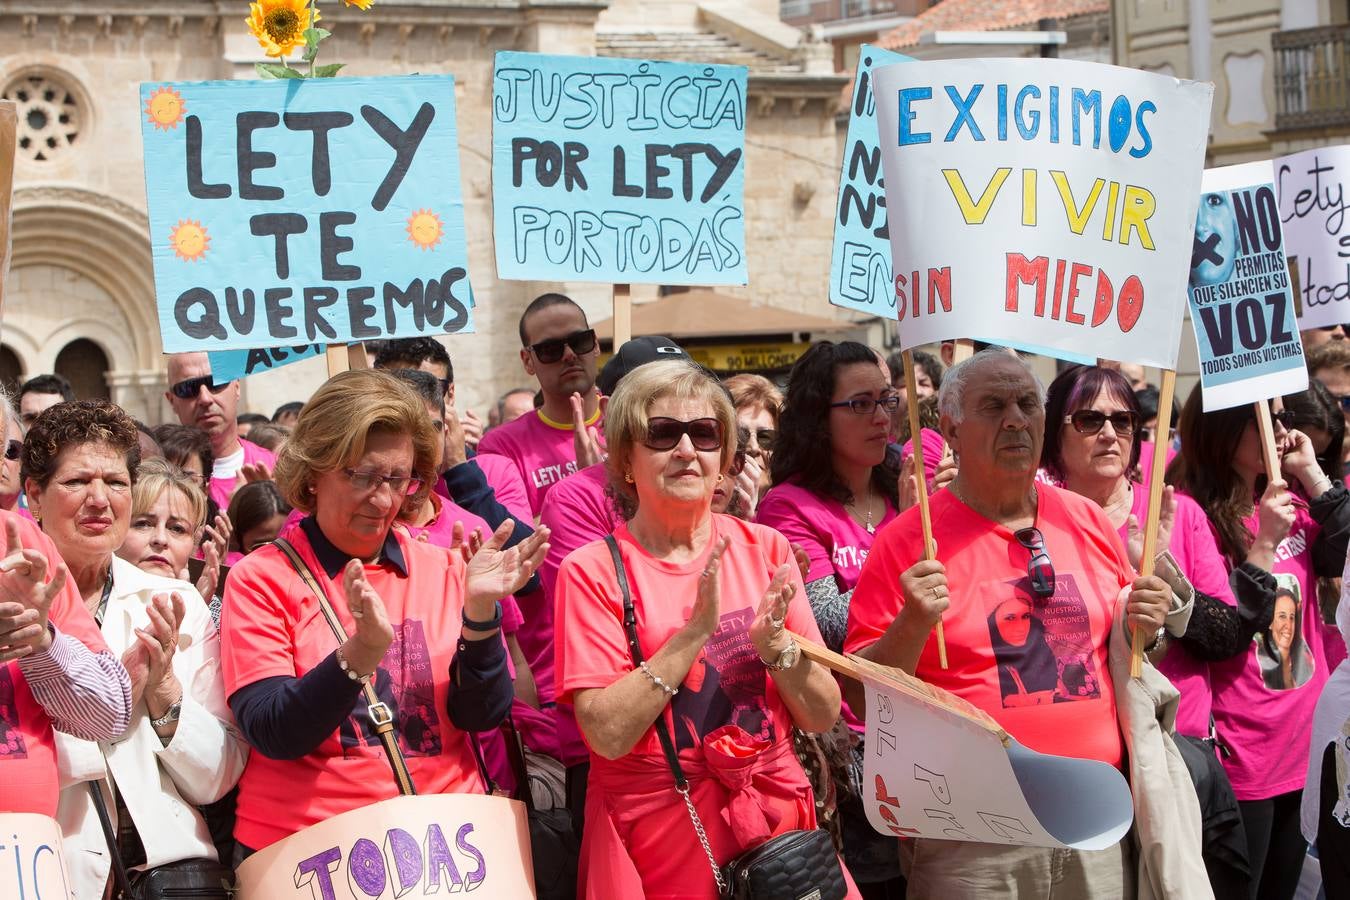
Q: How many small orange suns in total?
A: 3